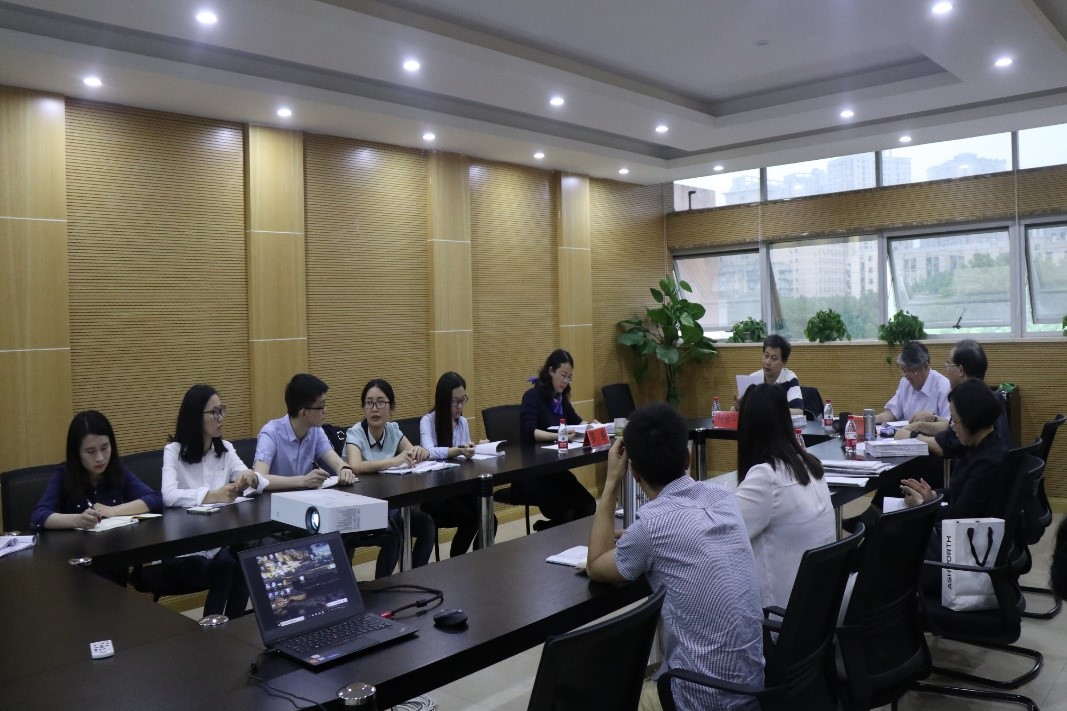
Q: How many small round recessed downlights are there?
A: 14